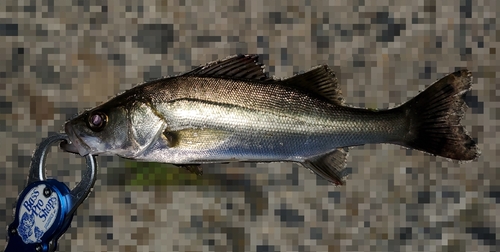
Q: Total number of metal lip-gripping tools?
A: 1